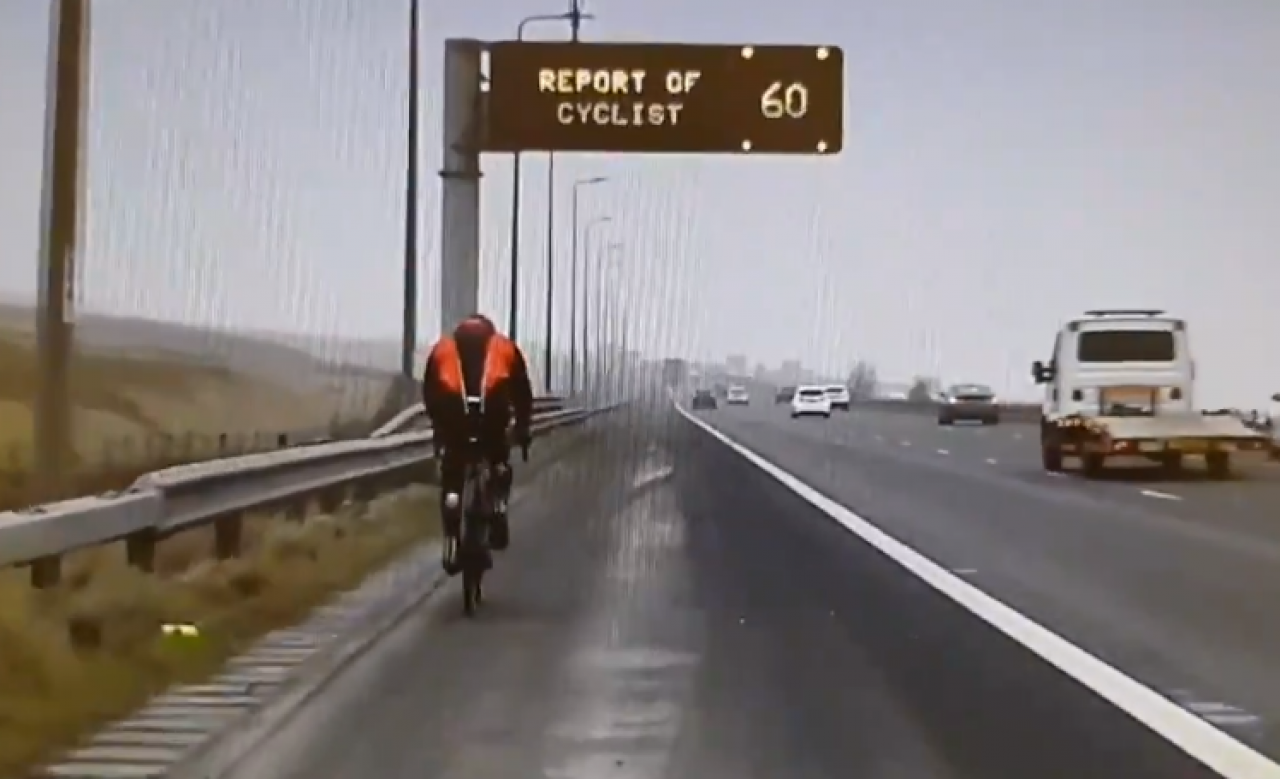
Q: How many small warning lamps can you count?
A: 4